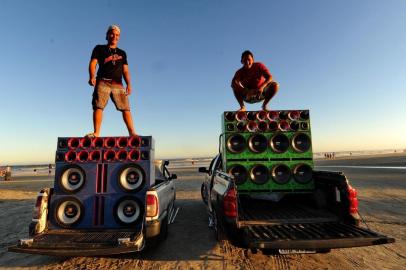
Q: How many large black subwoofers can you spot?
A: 8